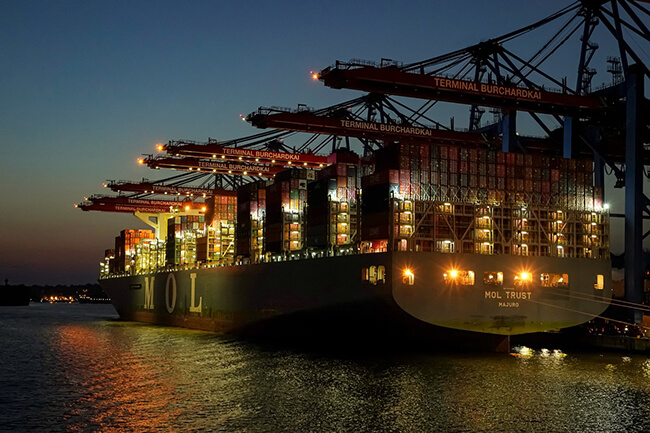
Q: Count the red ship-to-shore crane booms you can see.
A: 7